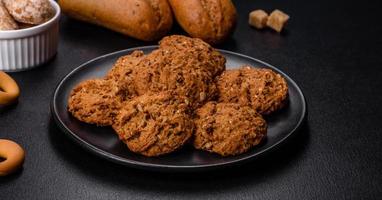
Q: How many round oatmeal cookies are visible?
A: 7